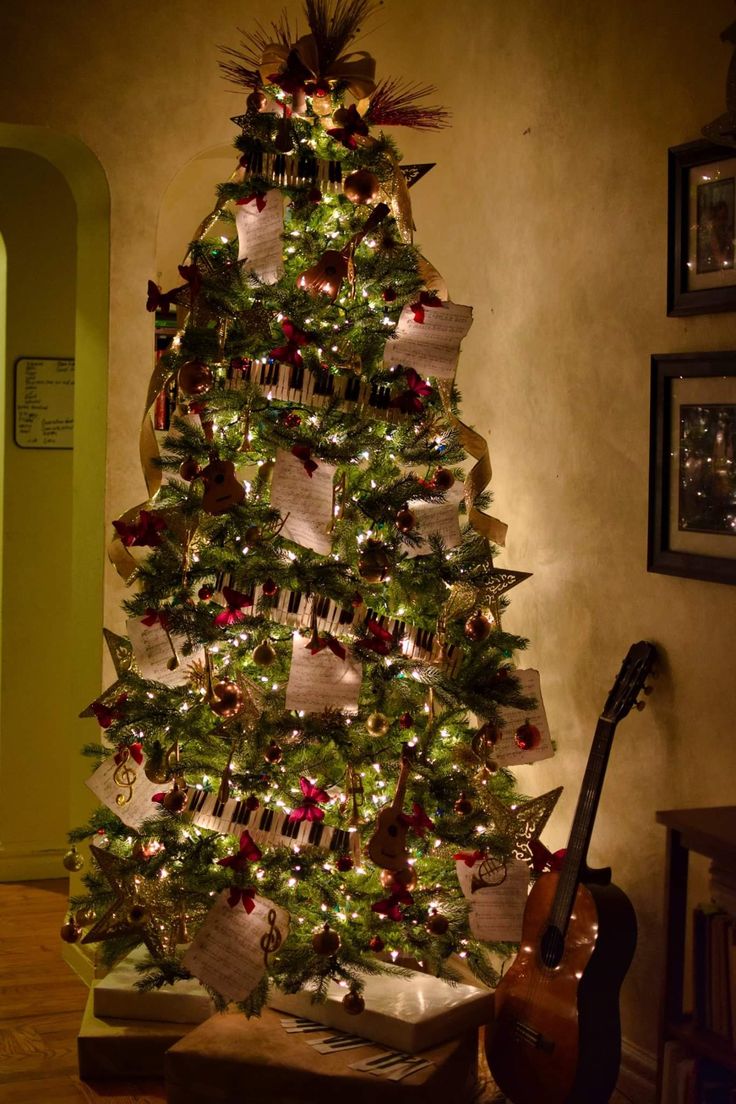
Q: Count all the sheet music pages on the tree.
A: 10